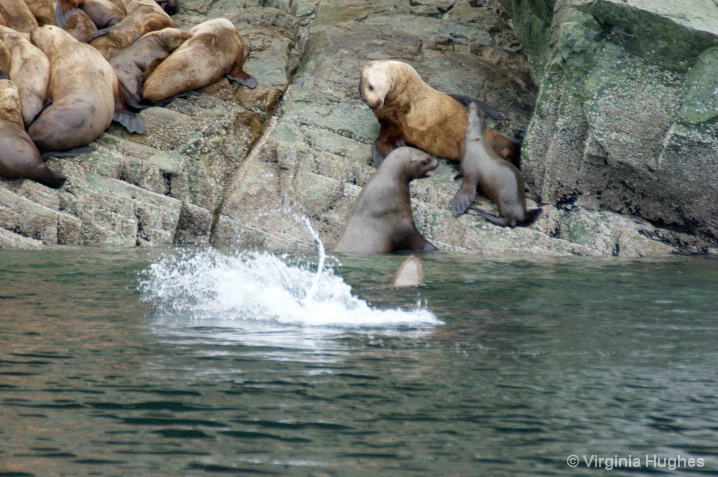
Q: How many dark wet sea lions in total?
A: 2